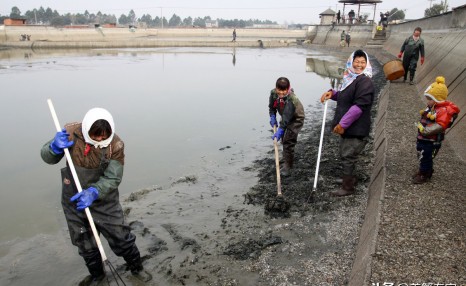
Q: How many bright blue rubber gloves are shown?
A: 4